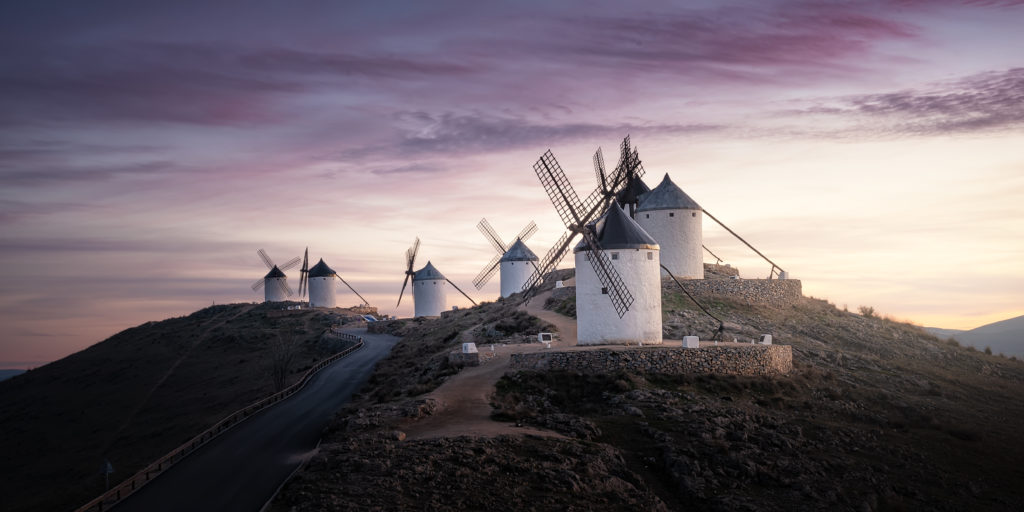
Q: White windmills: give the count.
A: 7